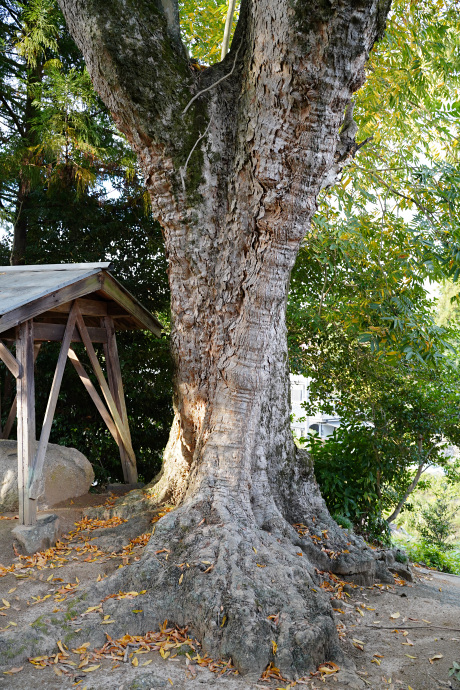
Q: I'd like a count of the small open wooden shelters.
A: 1